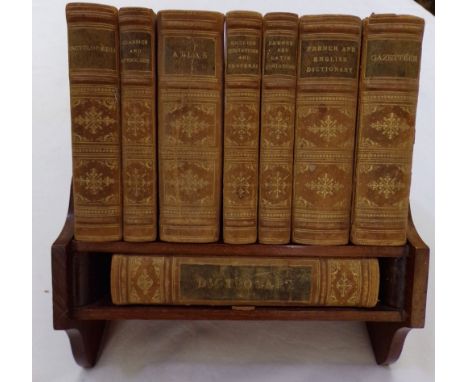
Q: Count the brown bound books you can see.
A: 8